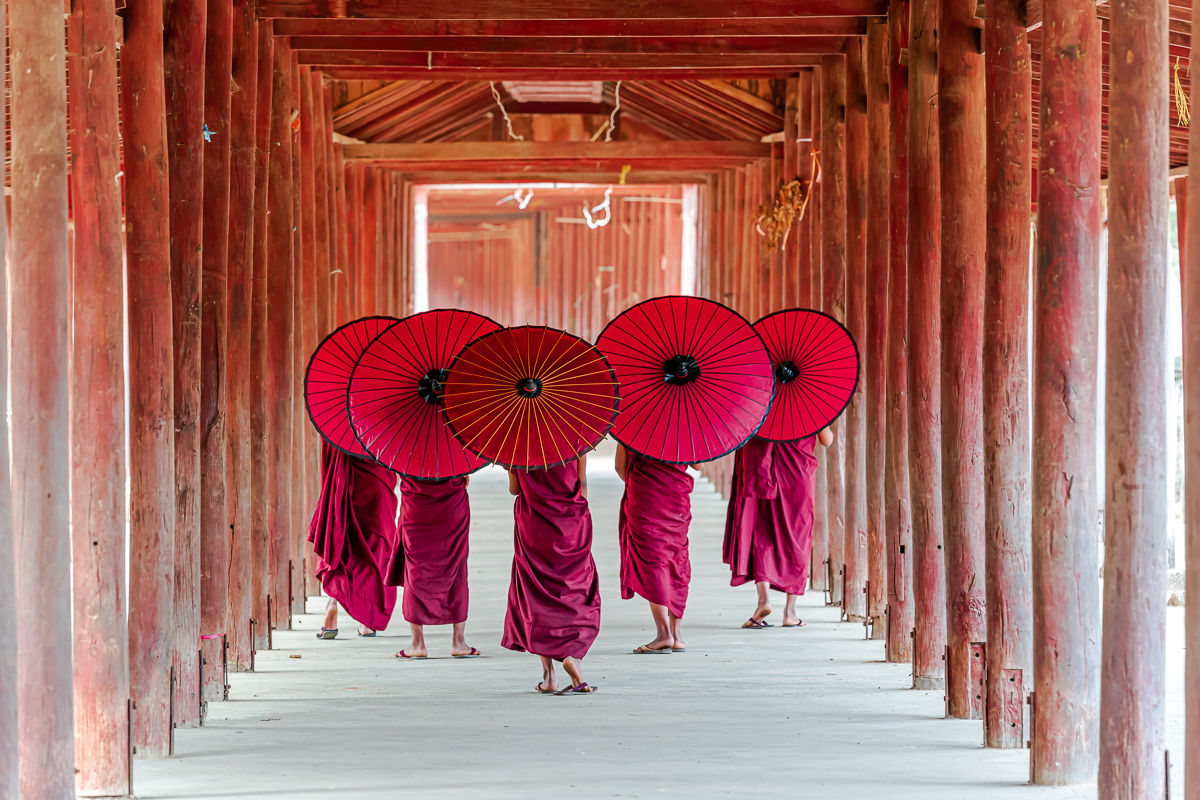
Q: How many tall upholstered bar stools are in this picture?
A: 0